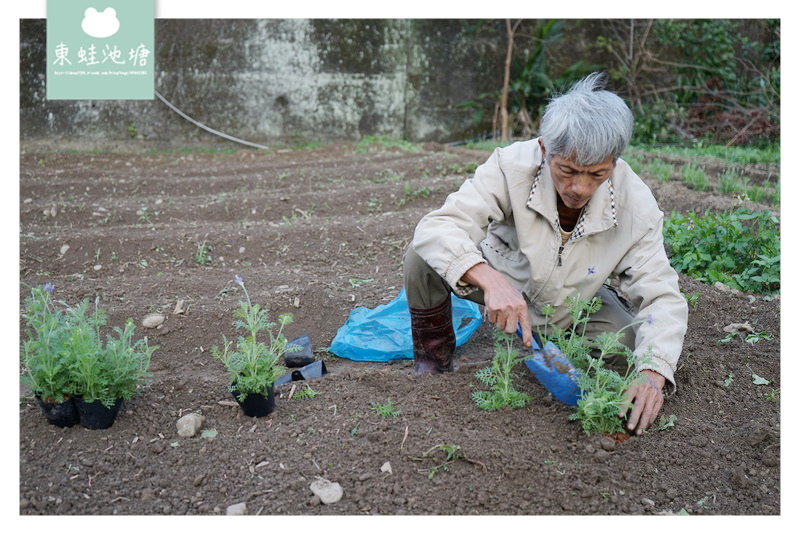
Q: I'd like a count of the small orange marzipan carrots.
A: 0